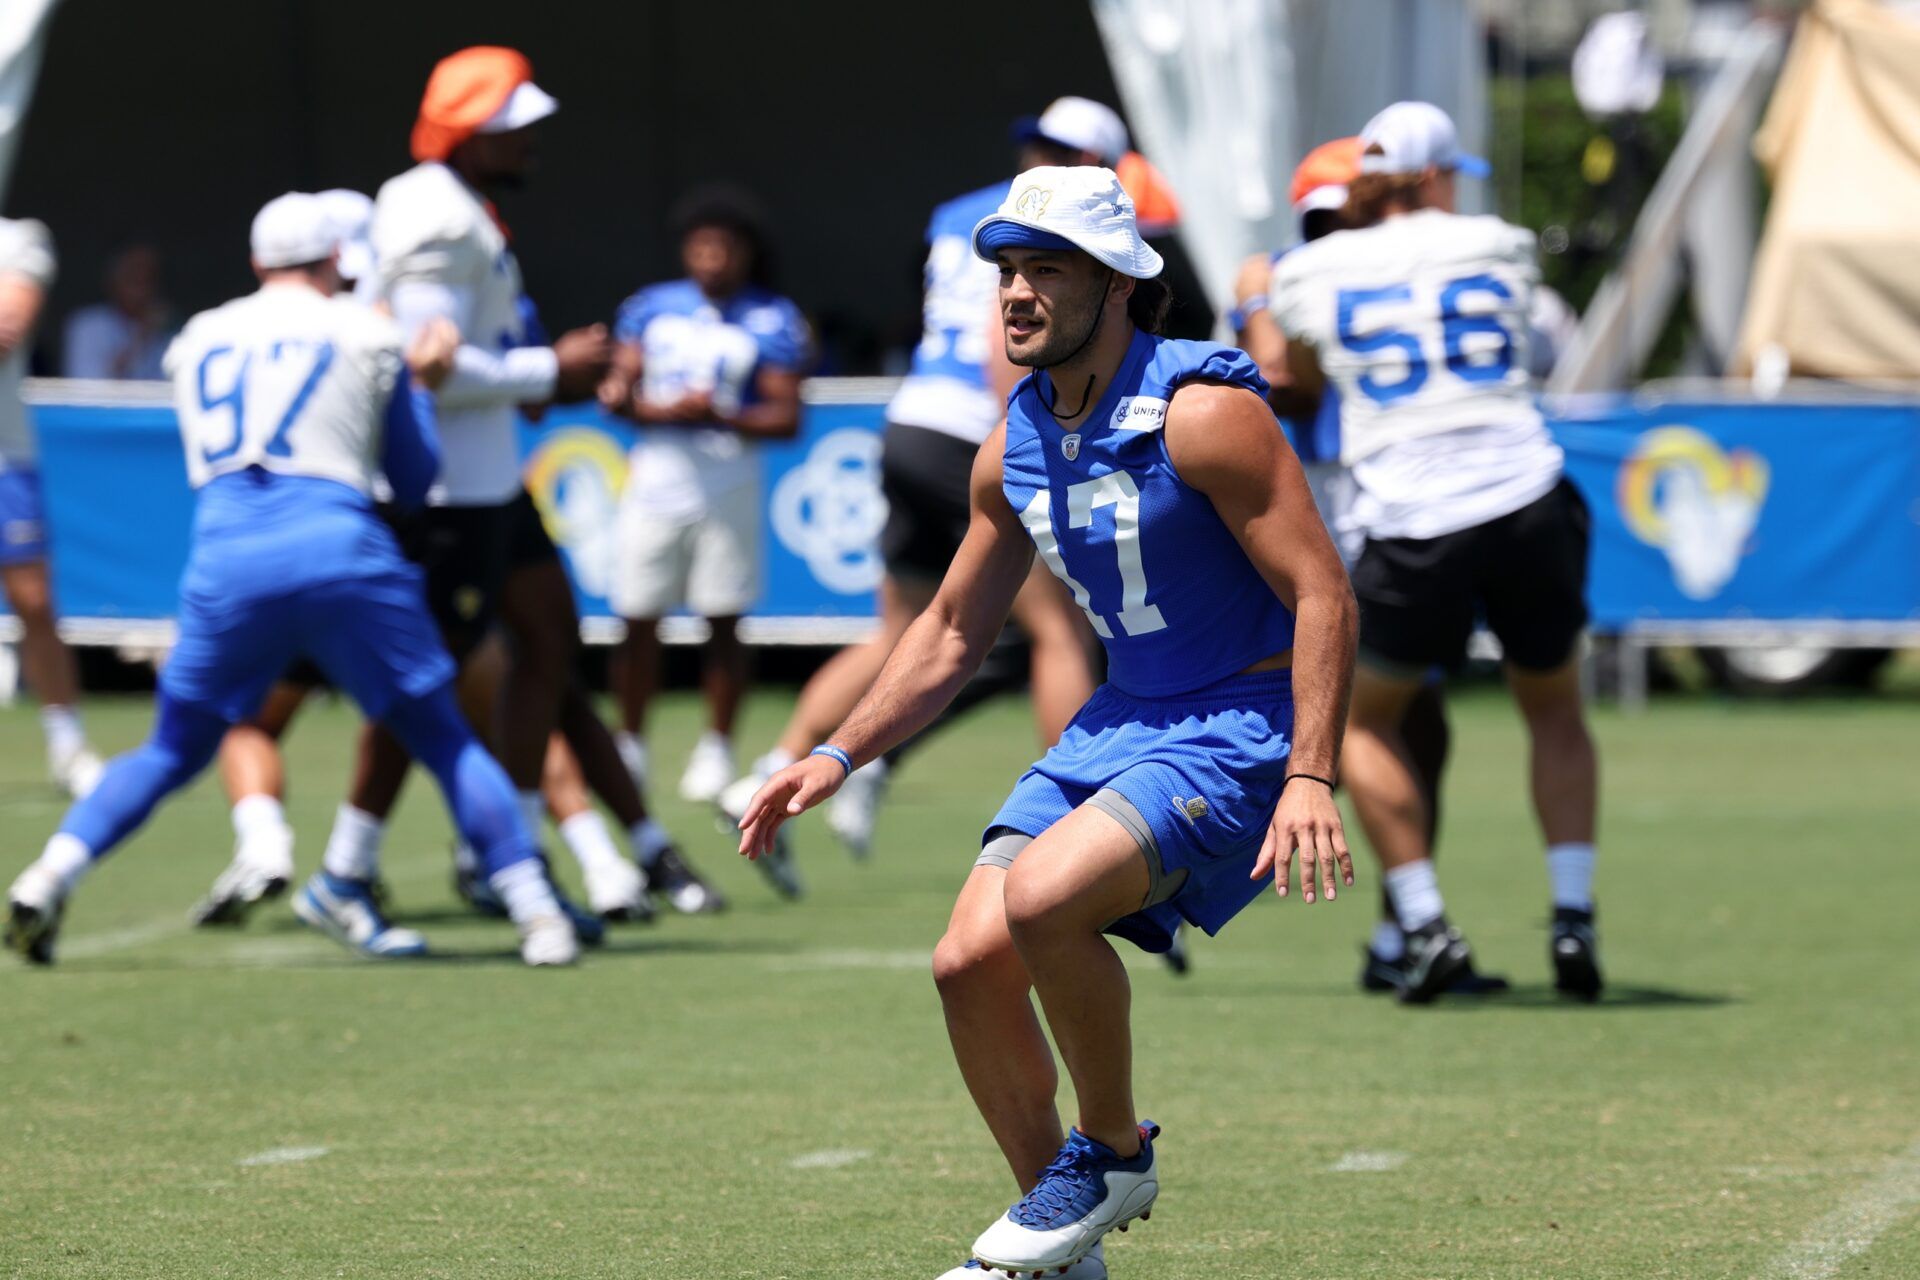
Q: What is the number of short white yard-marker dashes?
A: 3